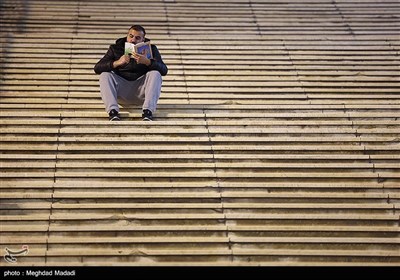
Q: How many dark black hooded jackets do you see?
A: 1